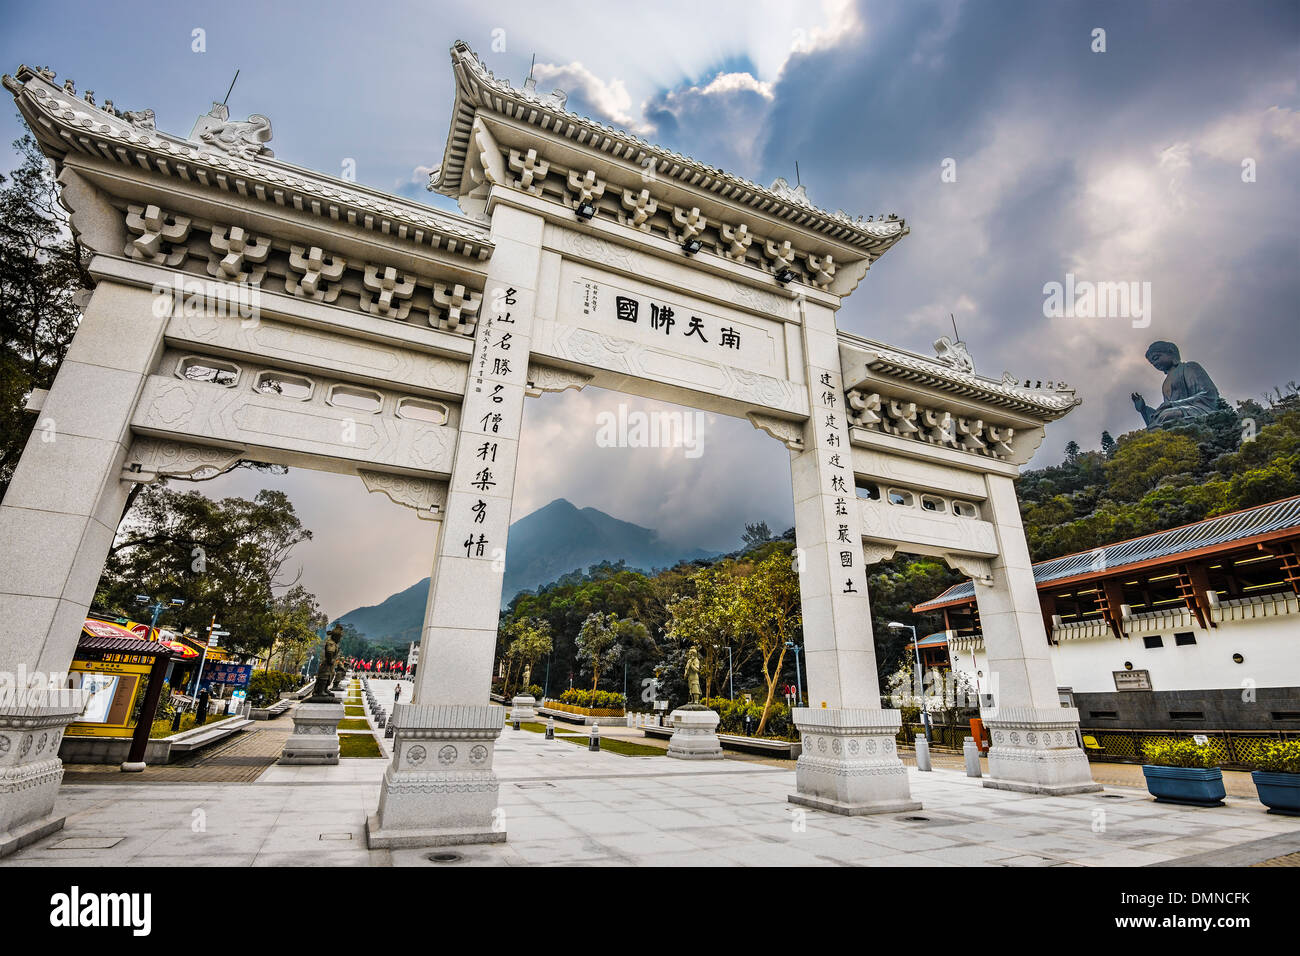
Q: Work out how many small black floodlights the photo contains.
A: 3